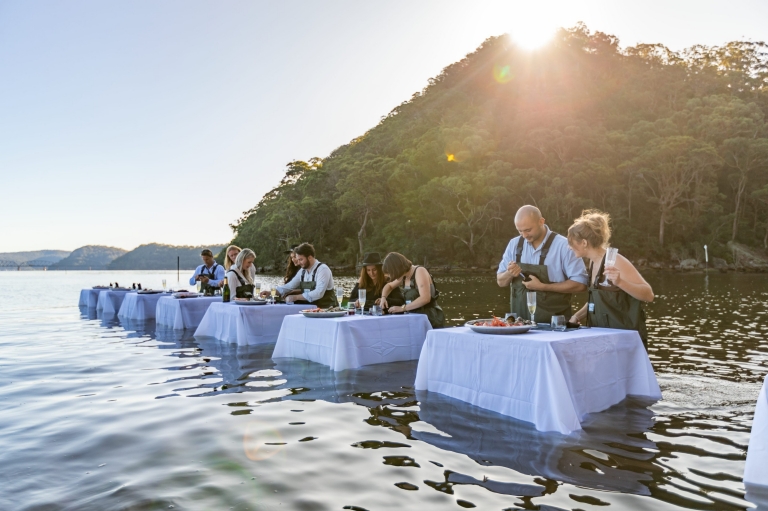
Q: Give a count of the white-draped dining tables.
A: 8